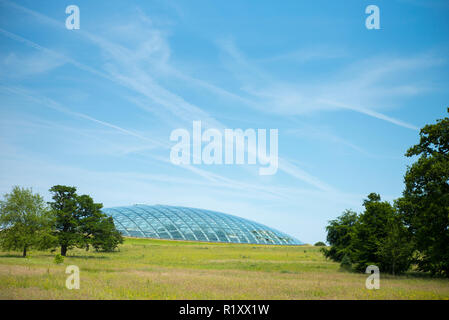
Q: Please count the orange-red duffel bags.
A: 0